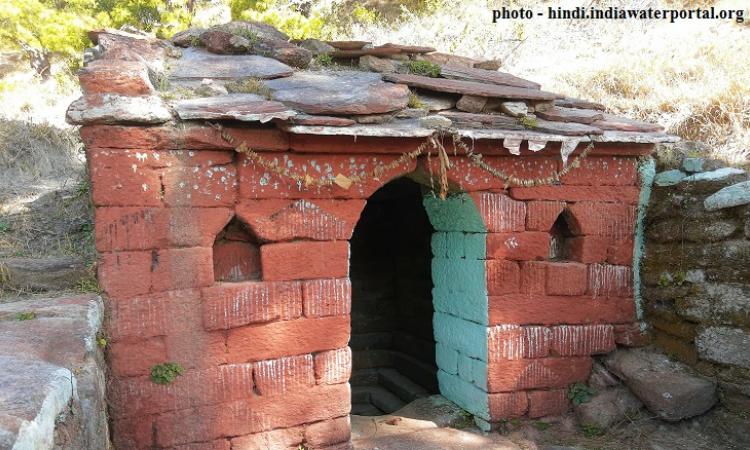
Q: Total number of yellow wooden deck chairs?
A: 0